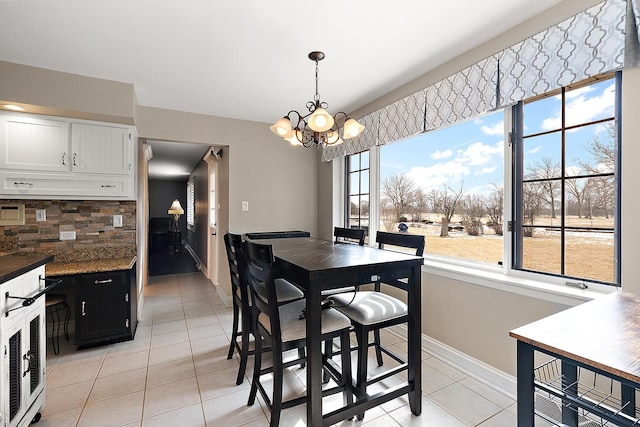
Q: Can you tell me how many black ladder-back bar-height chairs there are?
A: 4